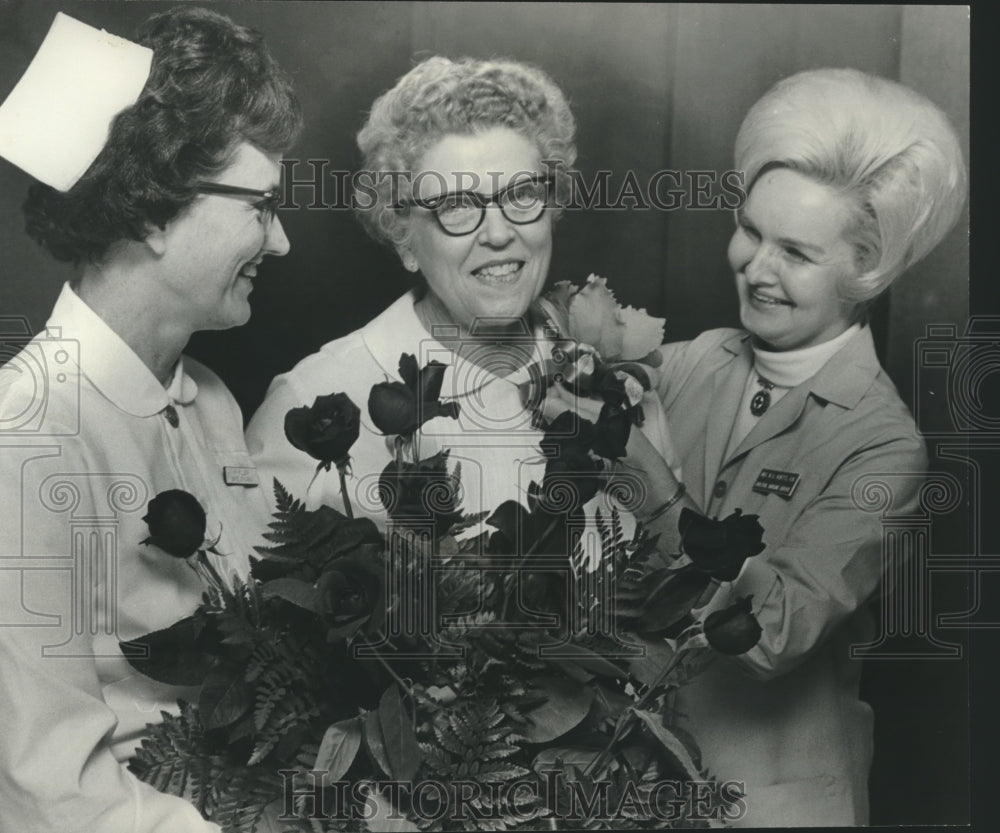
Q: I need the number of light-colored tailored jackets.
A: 1